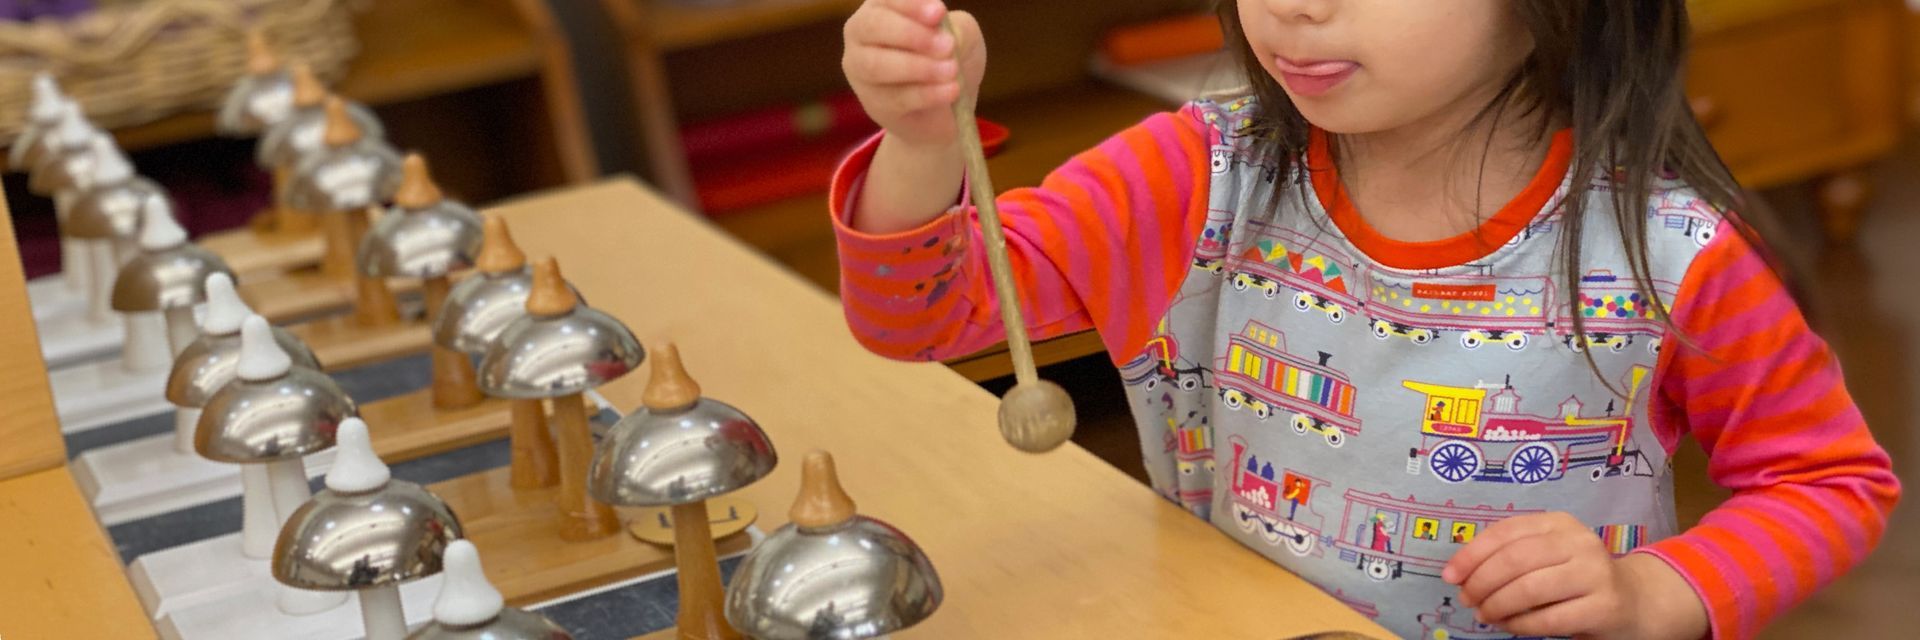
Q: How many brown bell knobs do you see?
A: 8